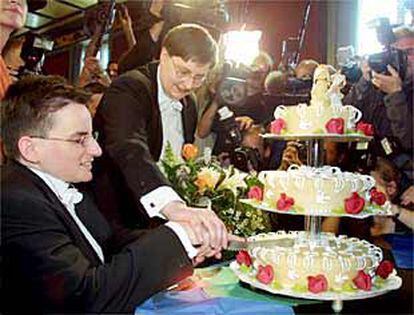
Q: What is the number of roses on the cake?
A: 12